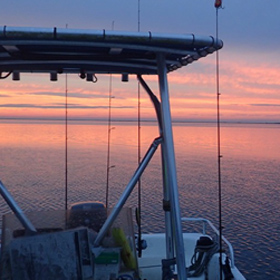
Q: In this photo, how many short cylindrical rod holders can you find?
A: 4